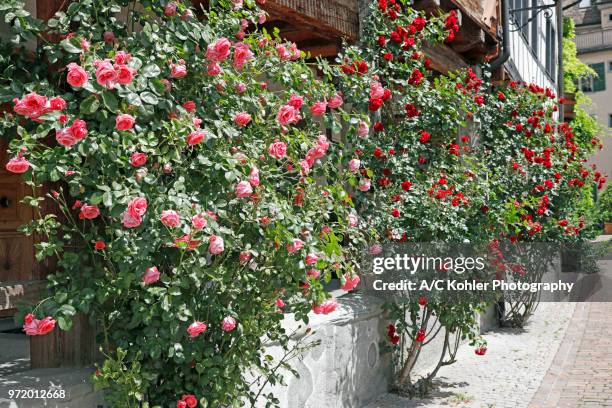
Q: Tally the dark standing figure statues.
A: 0